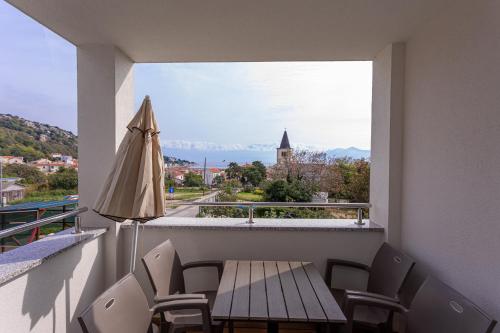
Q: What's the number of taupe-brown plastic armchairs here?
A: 4